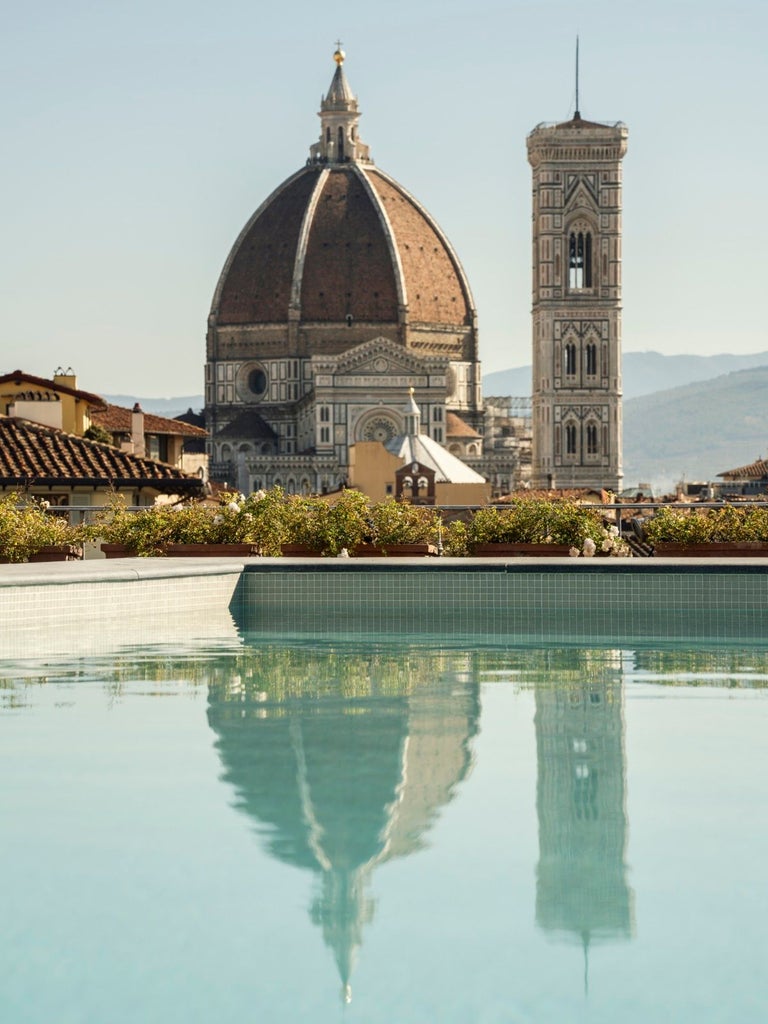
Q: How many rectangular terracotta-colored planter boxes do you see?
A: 5